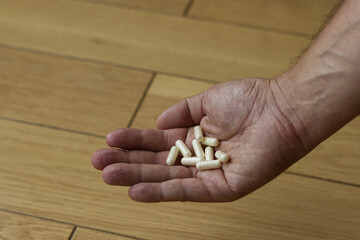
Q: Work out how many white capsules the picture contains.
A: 9